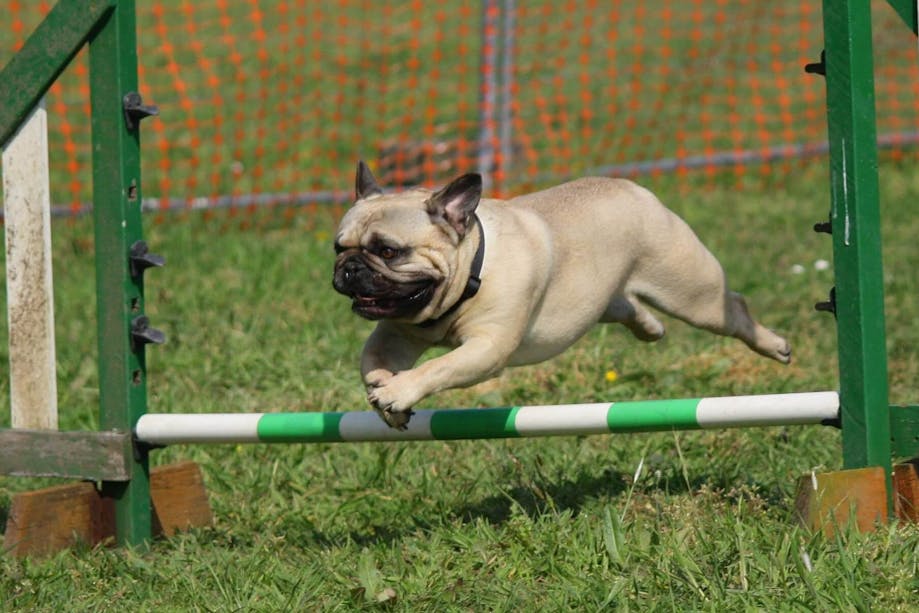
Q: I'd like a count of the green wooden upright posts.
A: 2